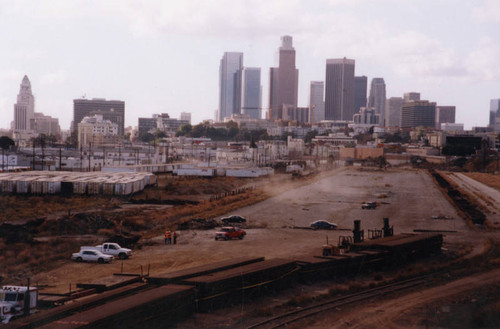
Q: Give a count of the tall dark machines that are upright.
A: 2